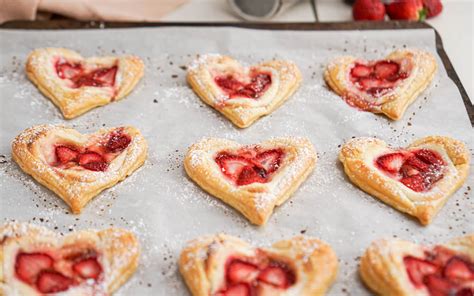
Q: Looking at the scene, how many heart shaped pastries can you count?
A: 9